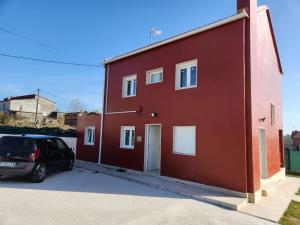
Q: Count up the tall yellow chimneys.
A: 0